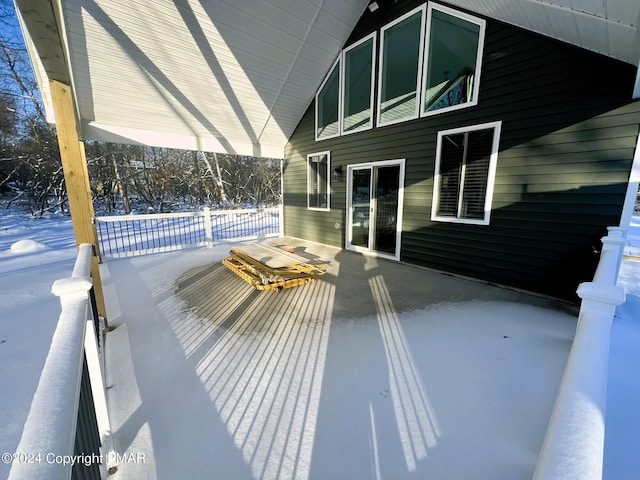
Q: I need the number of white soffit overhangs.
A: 2